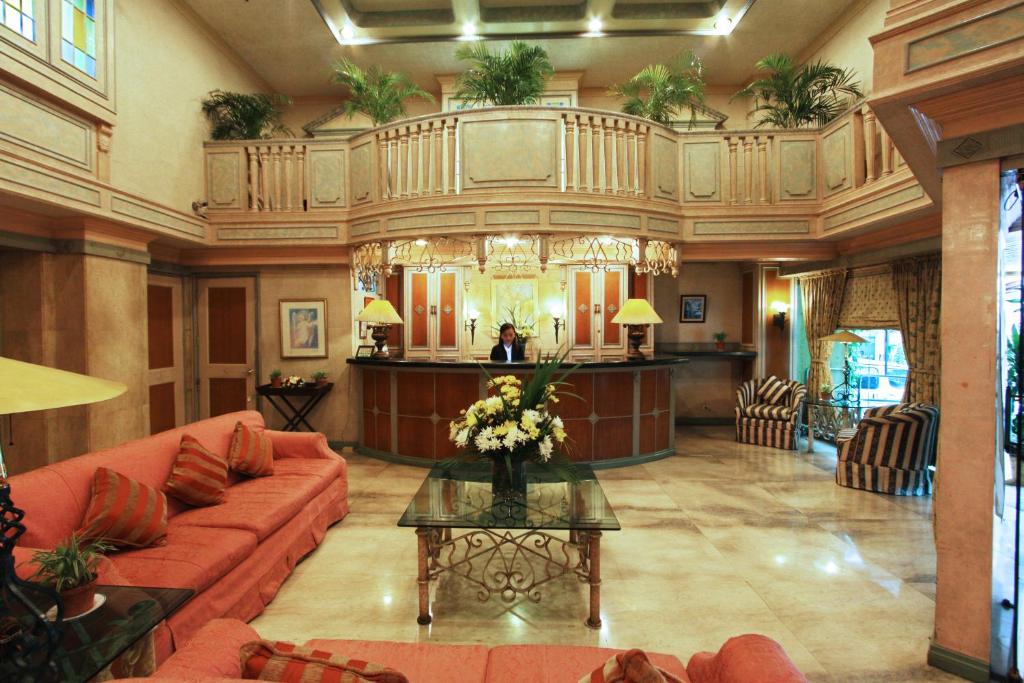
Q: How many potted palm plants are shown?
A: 5